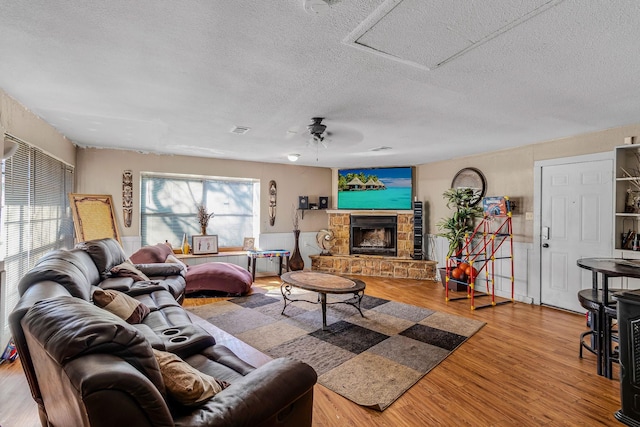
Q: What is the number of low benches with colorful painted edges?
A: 1